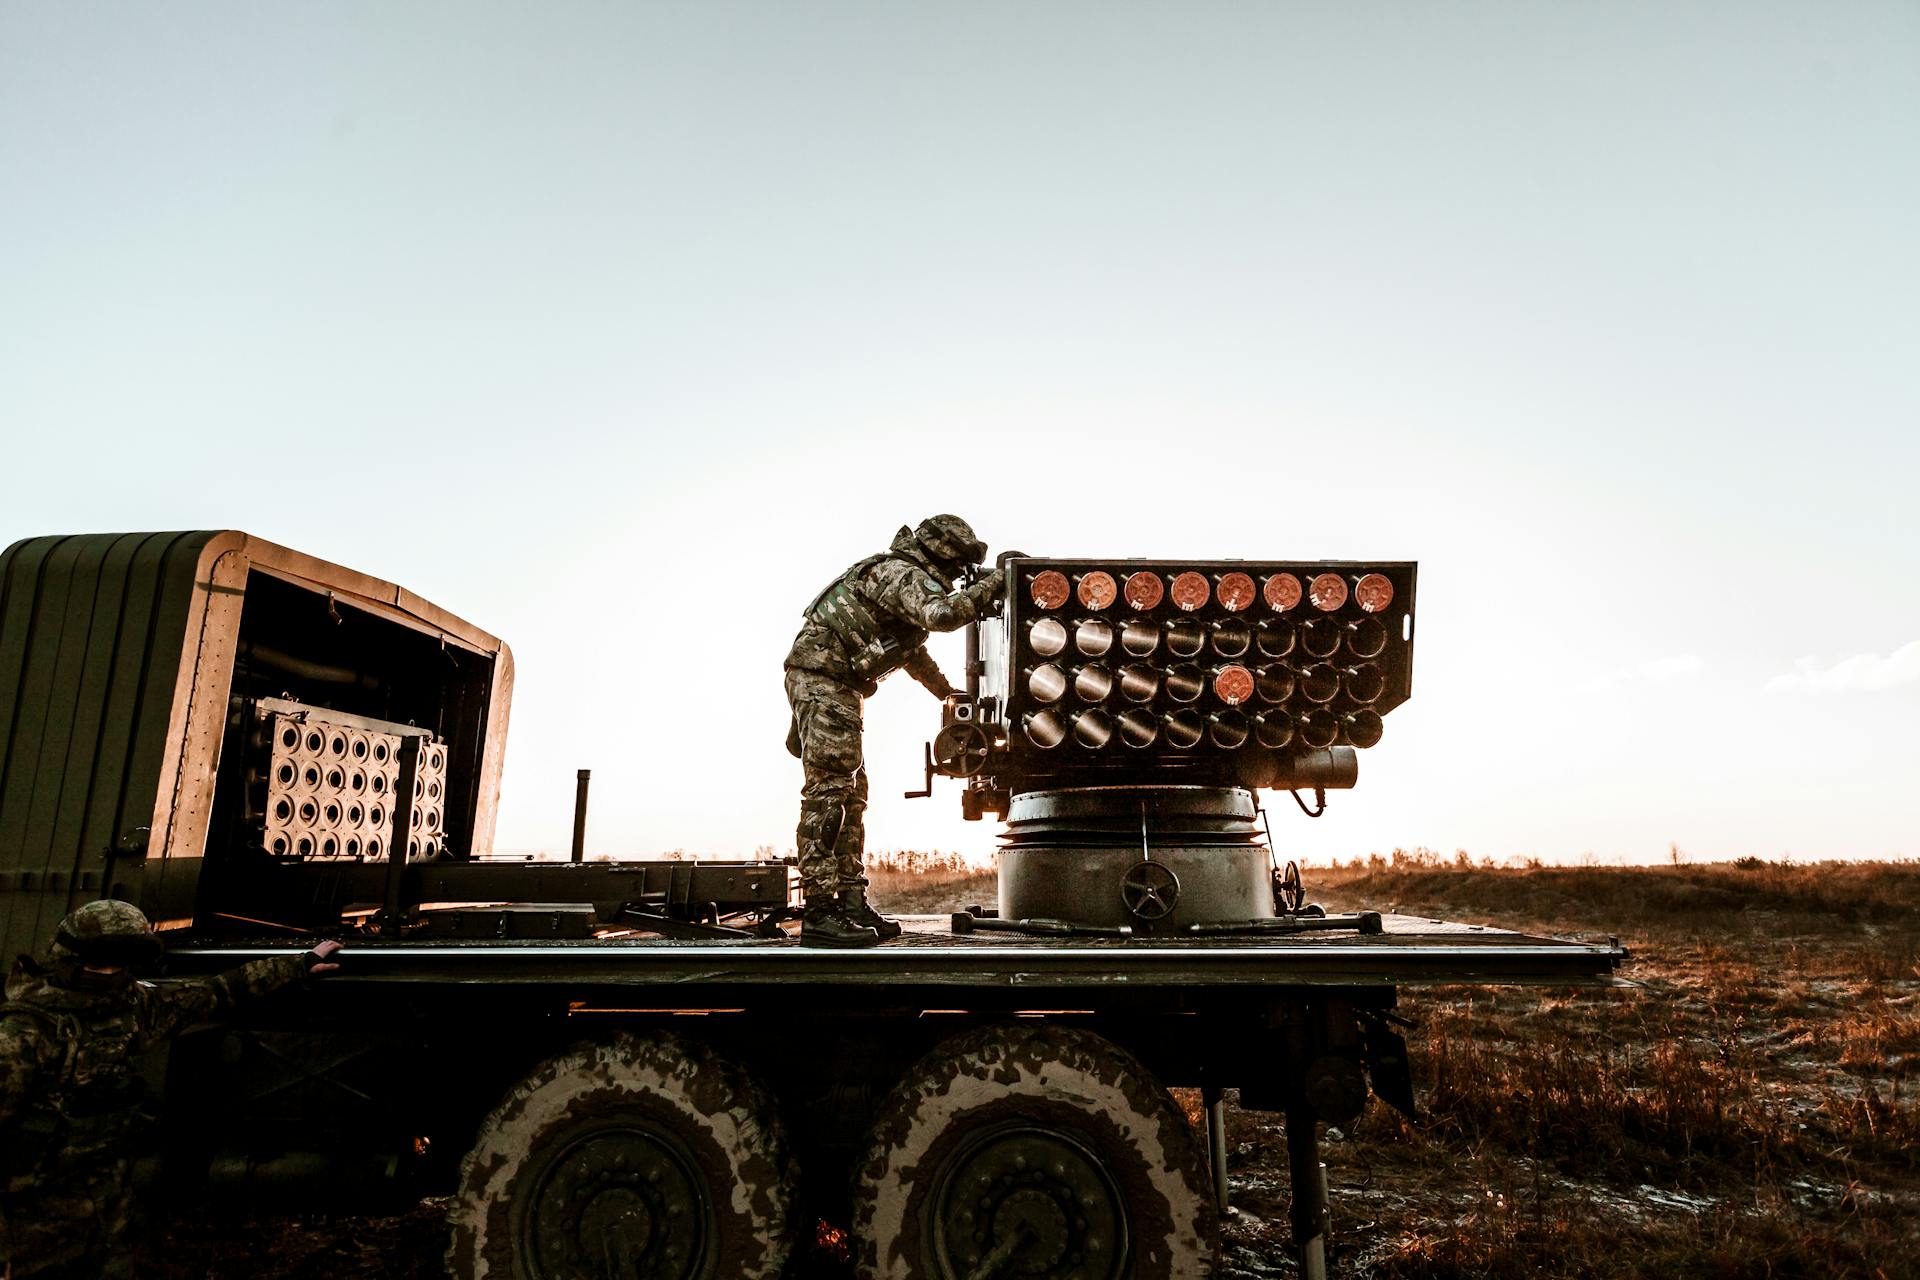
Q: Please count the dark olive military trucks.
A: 1